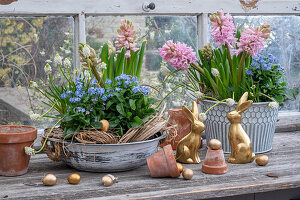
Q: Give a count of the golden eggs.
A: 8